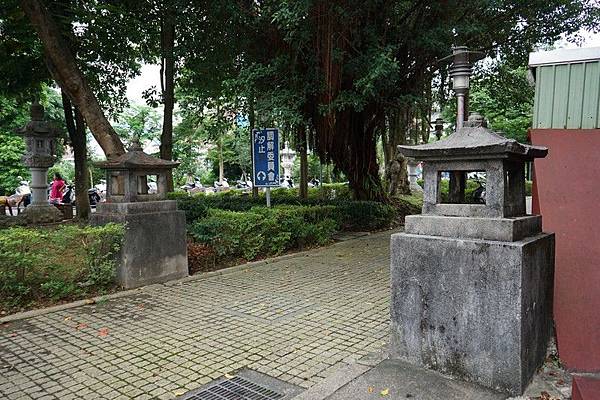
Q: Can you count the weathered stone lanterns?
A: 3